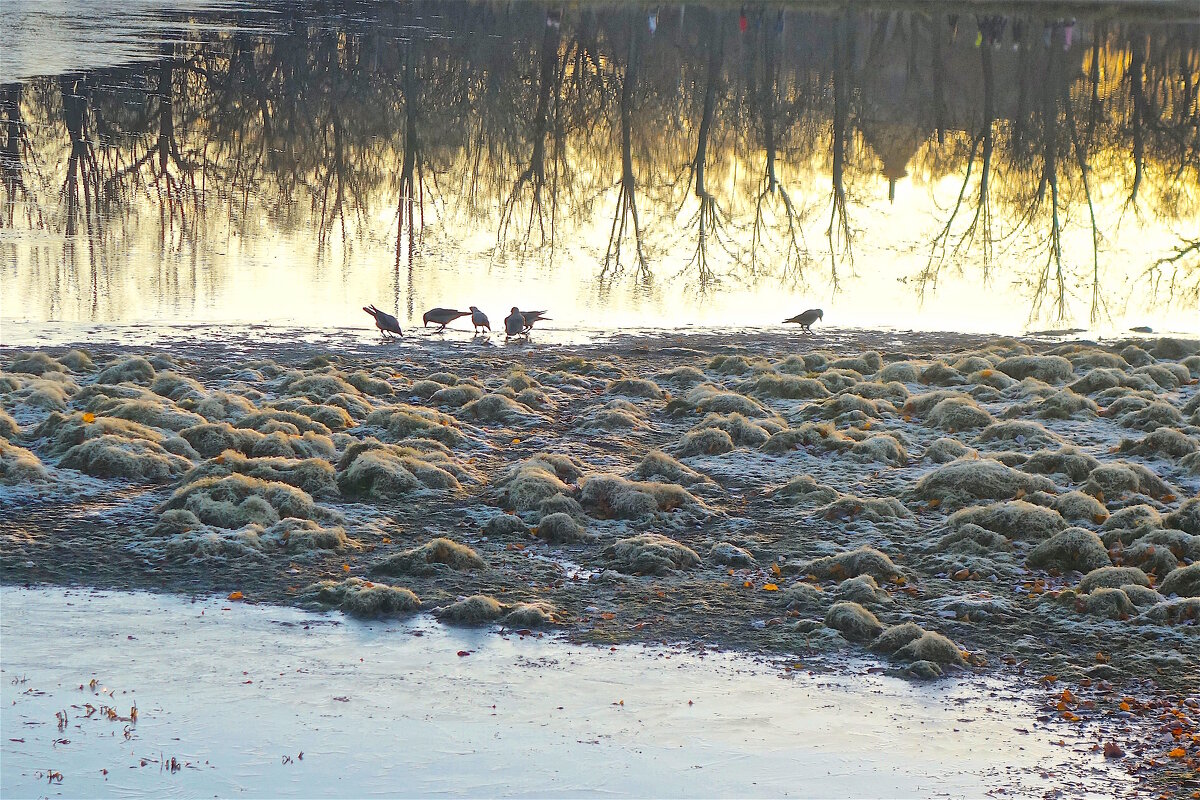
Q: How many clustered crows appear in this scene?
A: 5